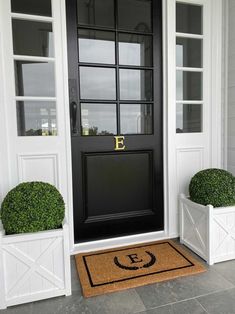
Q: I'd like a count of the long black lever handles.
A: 1